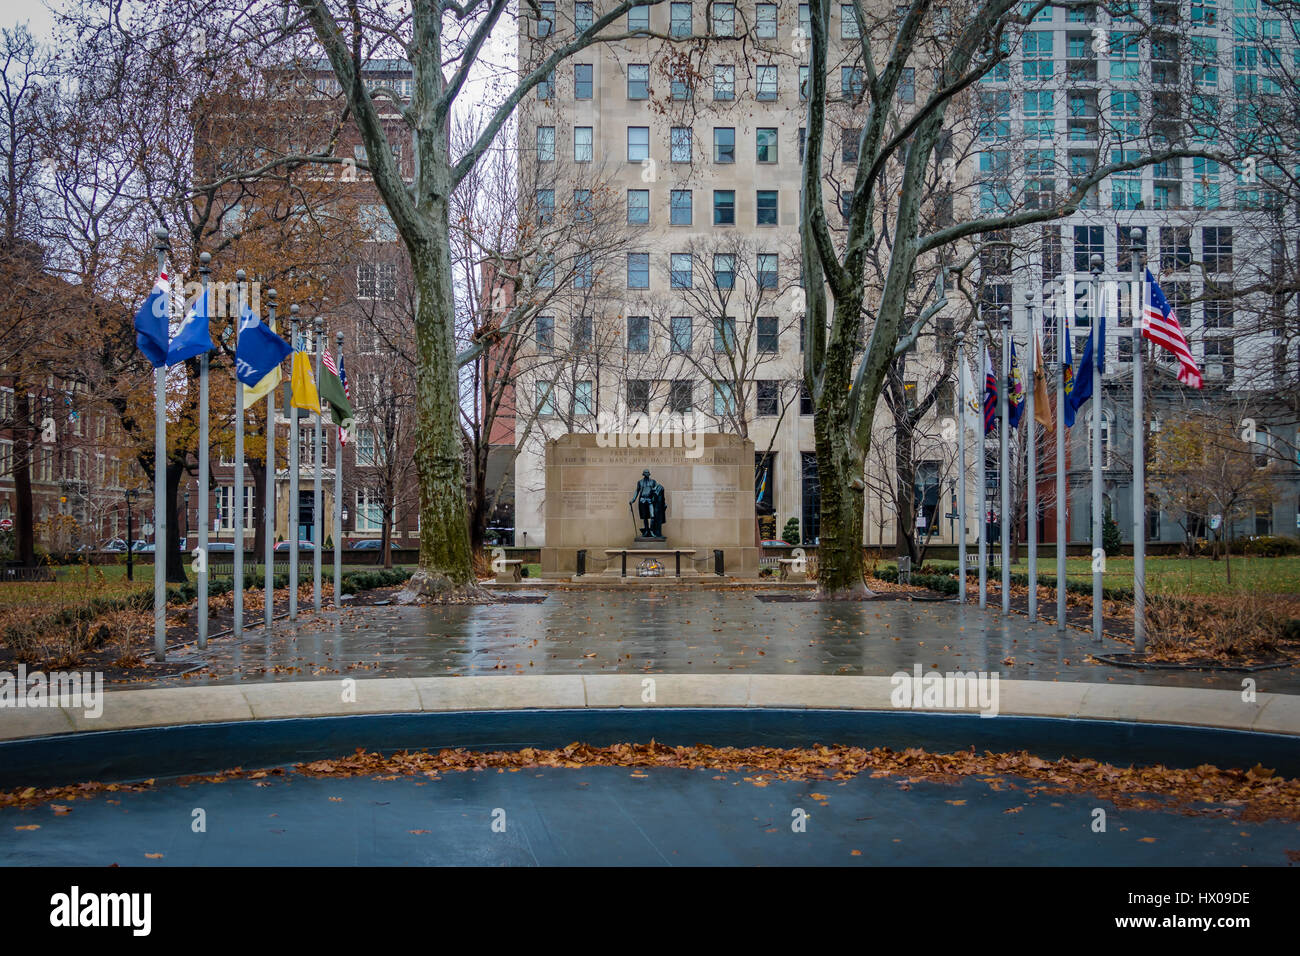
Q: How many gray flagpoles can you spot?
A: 14